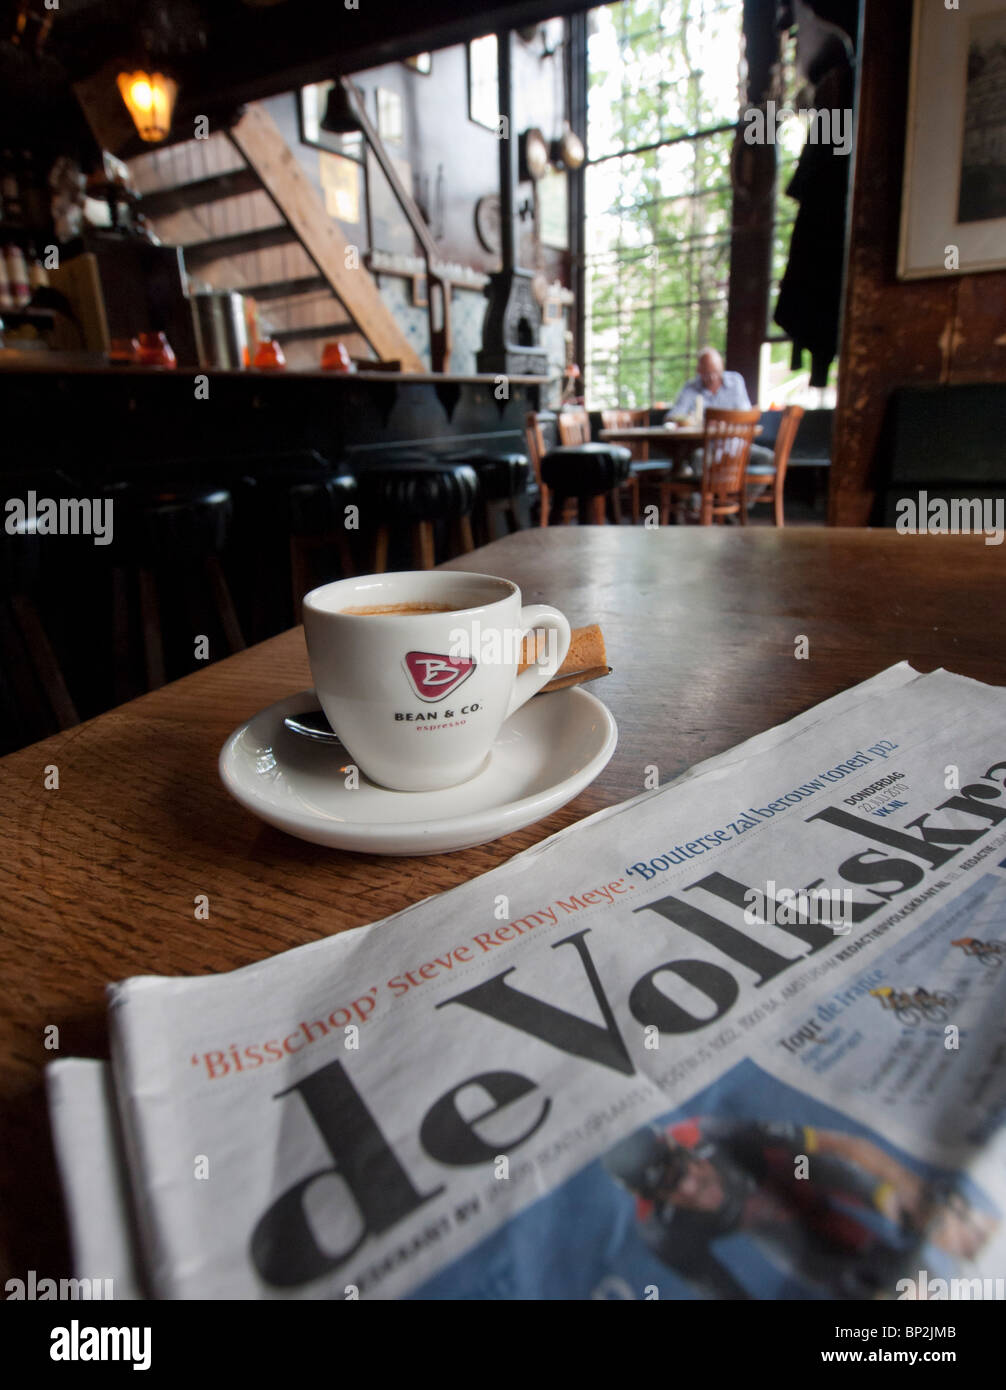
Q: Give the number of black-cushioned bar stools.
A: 6